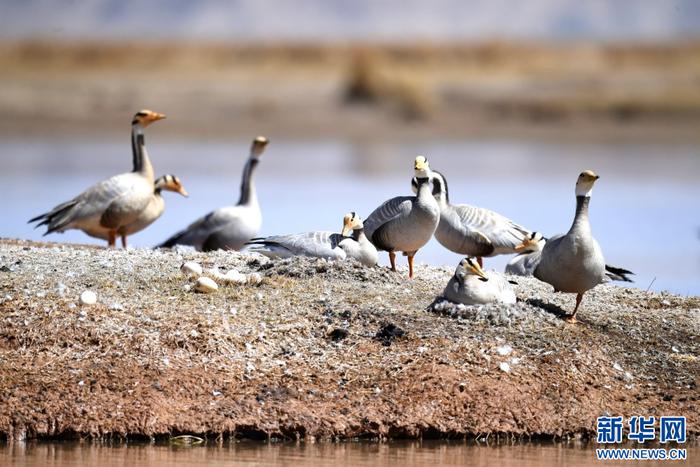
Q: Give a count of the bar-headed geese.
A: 9